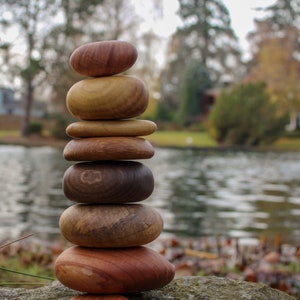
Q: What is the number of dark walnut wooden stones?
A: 1